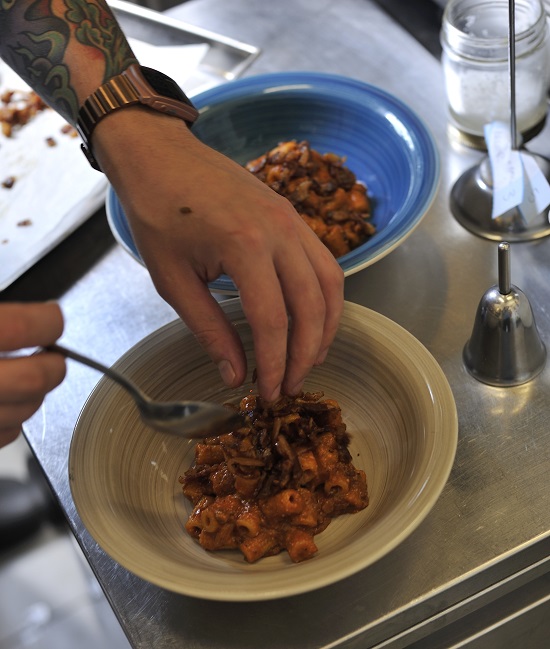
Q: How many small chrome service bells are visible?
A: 1